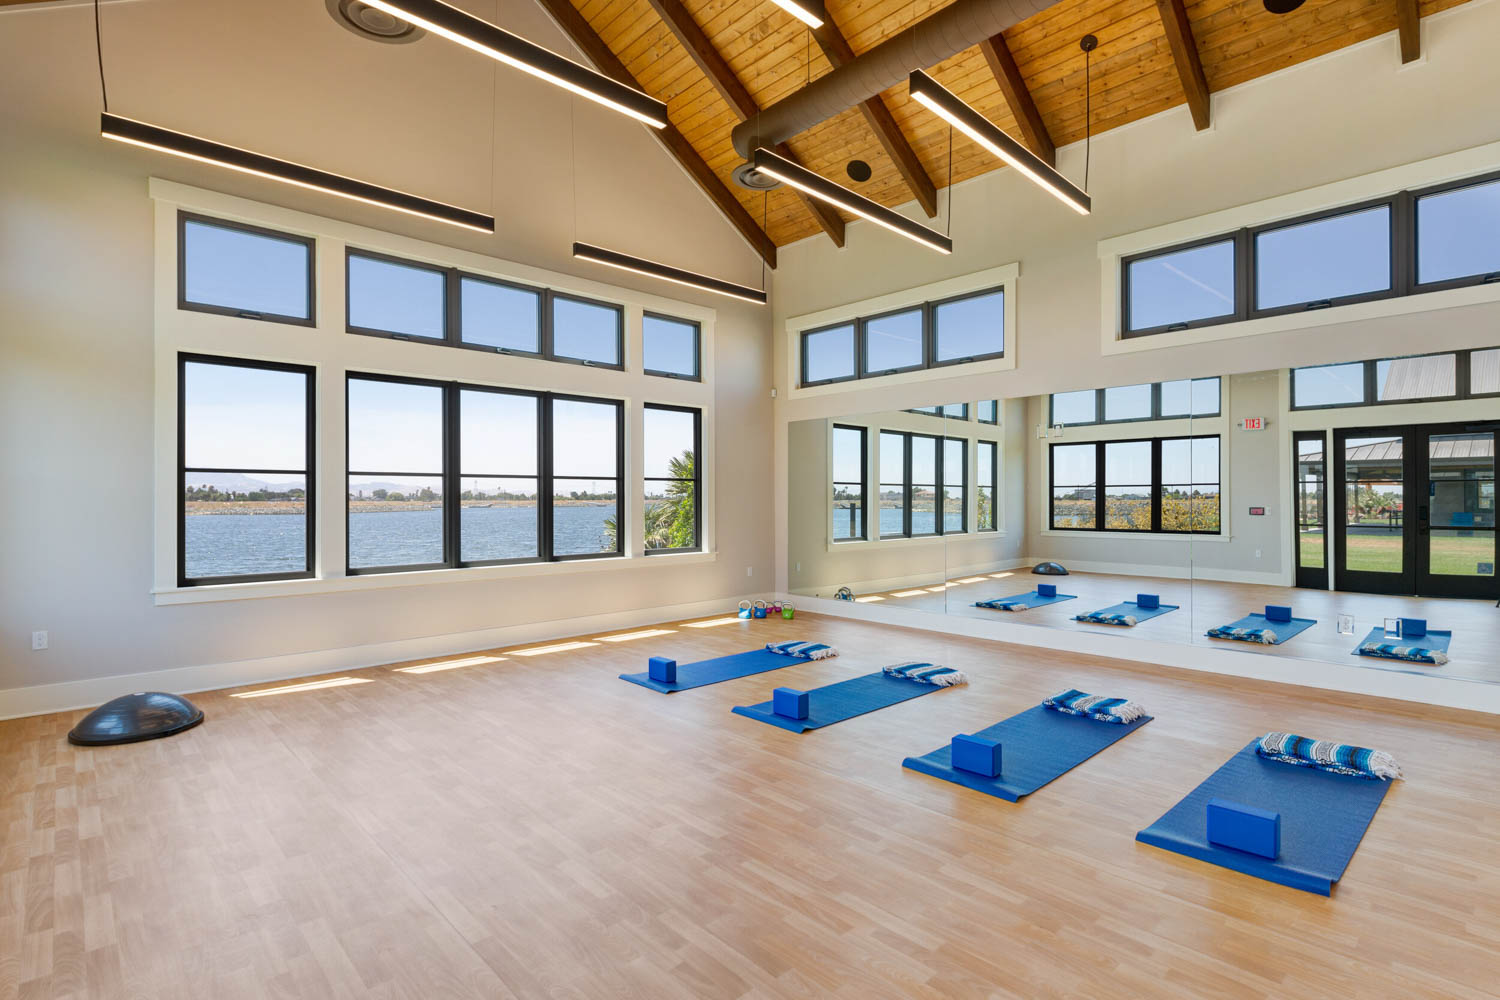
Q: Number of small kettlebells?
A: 5